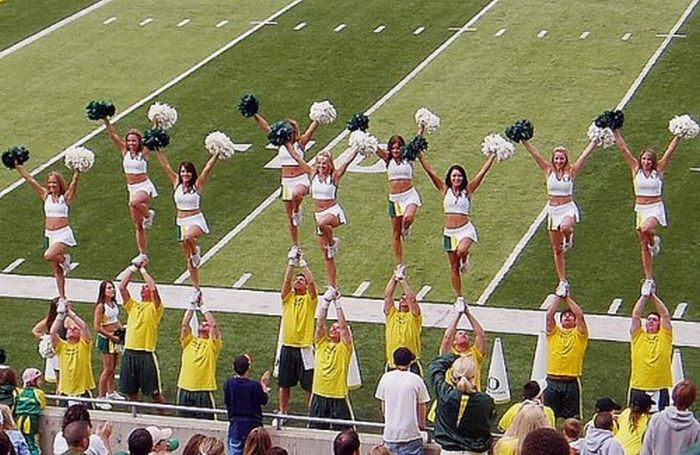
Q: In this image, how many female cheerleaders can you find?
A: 11